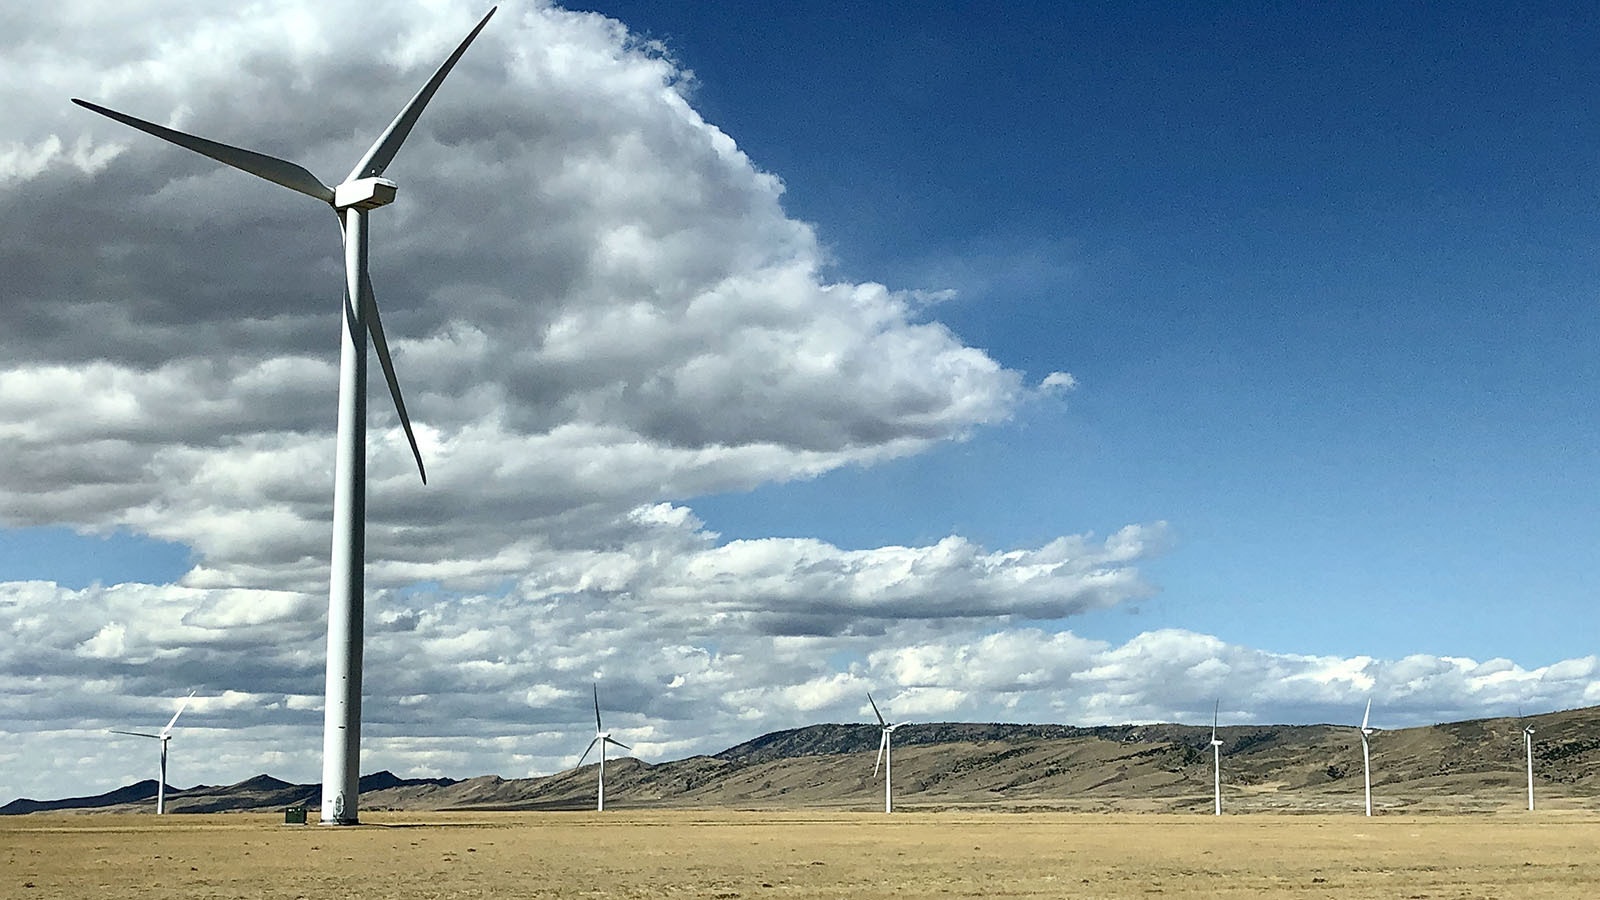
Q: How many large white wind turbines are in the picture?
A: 7